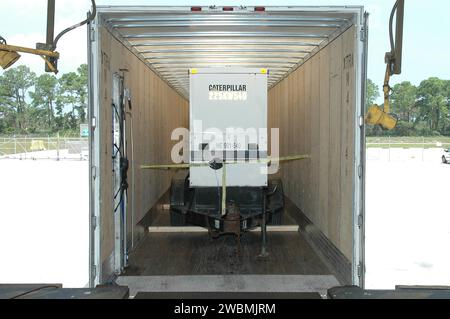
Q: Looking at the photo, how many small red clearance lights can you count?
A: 3